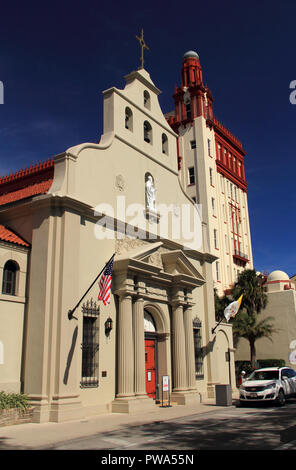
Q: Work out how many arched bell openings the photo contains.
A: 4